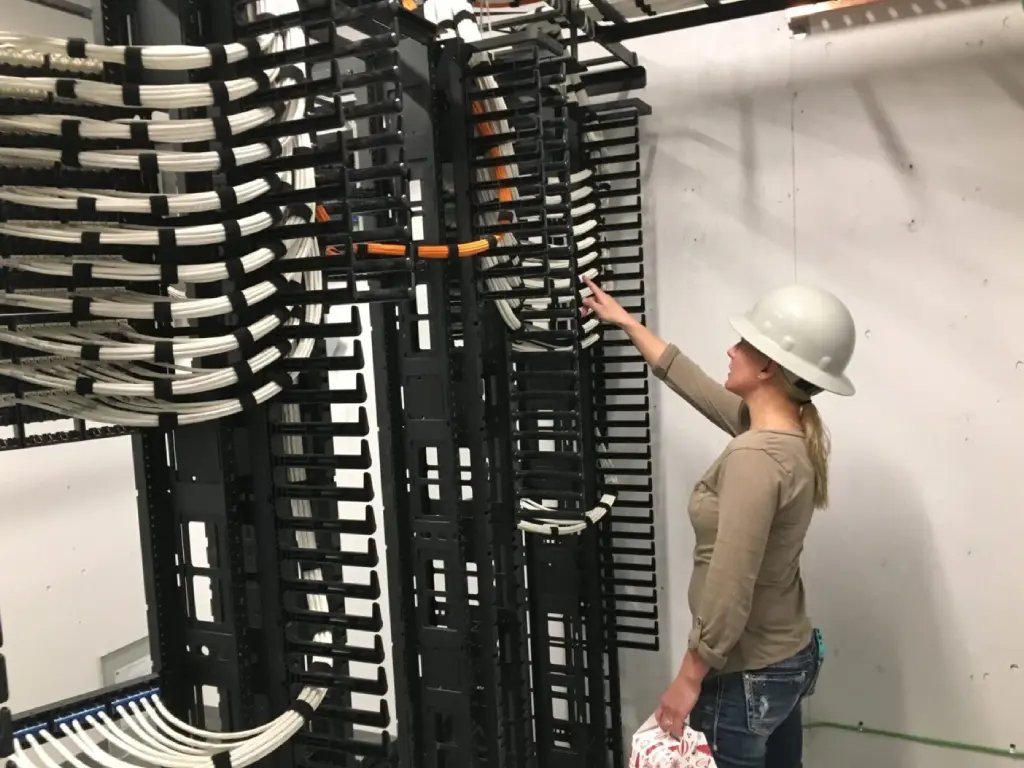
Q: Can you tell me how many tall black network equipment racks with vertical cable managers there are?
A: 3